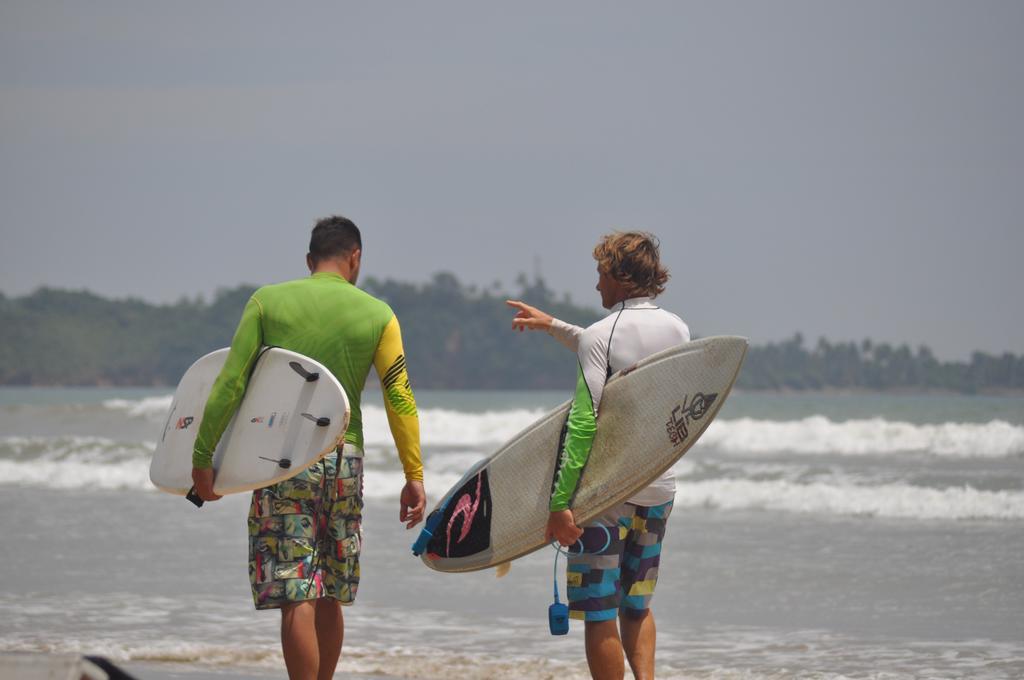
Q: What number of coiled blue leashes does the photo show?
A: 1